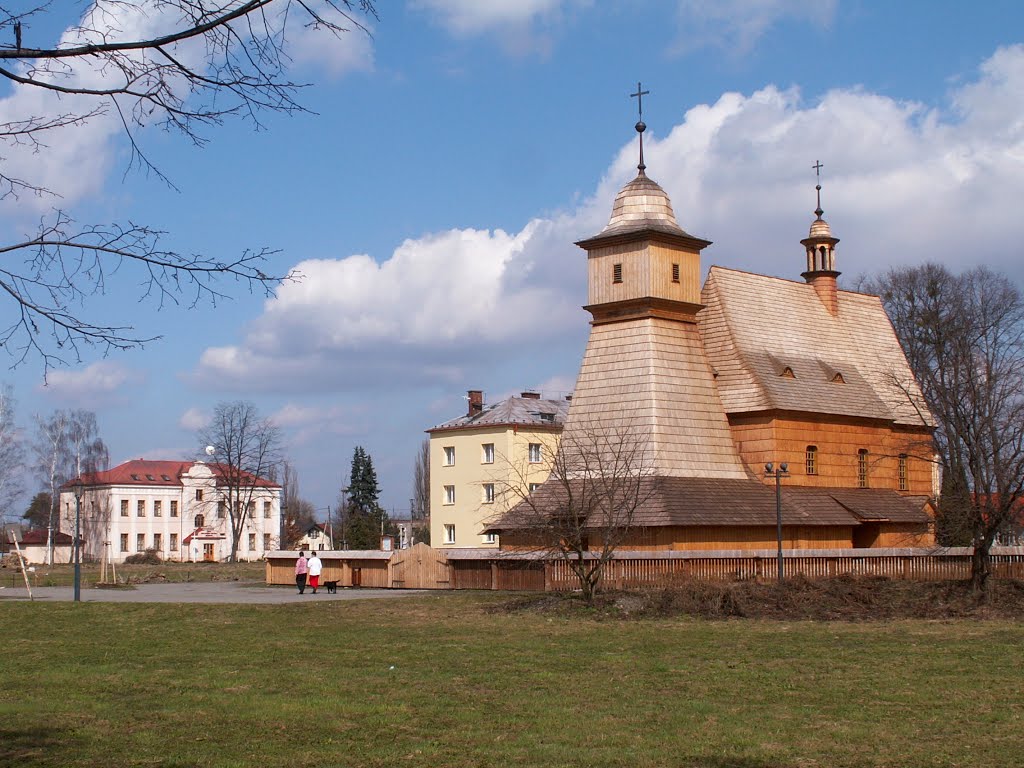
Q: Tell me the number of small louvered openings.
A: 2